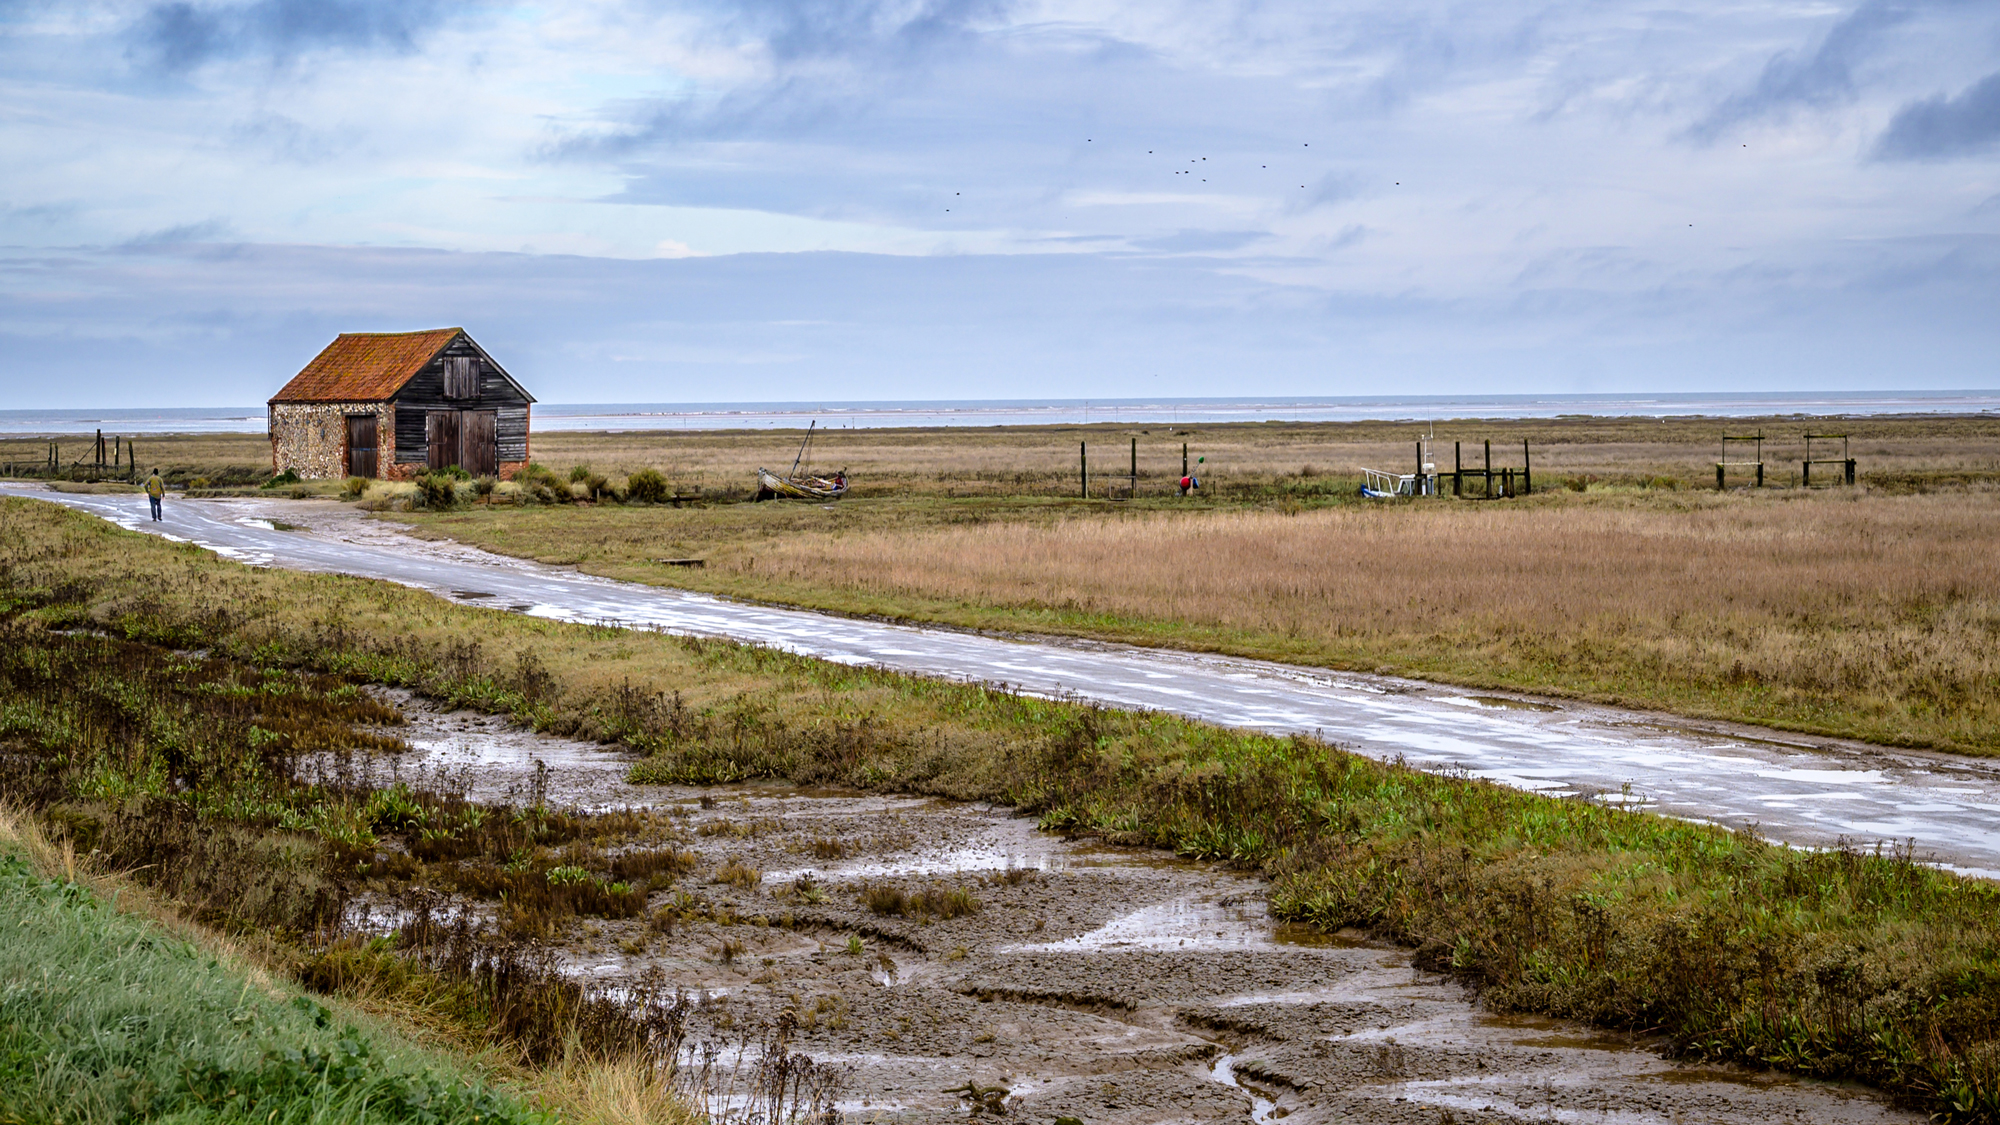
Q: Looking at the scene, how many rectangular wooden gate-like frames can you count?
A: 2